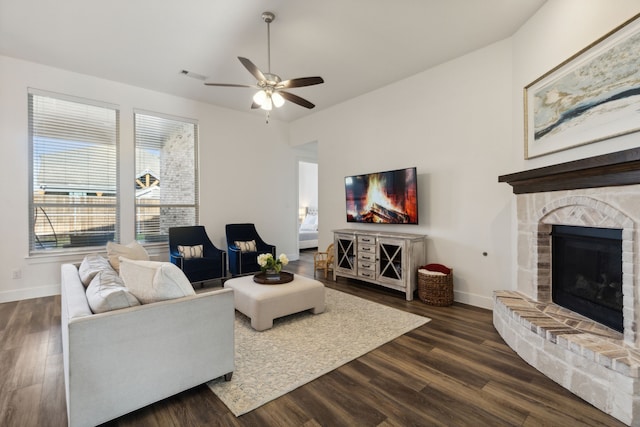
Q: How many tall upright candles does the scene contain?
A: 0